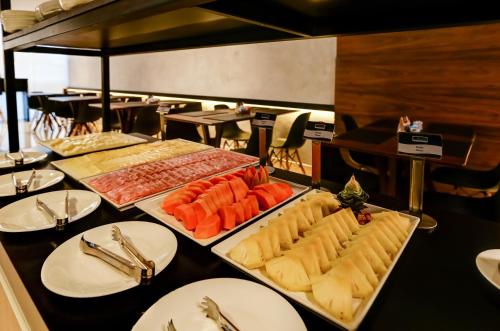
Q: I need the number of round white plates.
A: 6